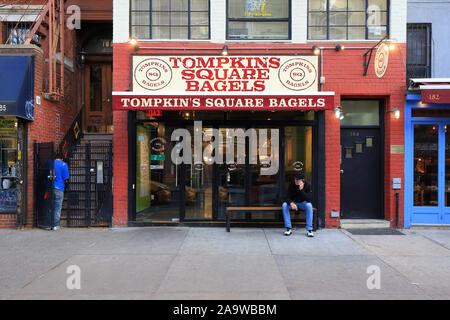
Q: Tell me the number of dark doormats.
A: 1